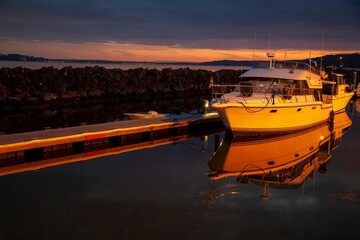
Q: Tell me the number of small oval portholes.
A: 3